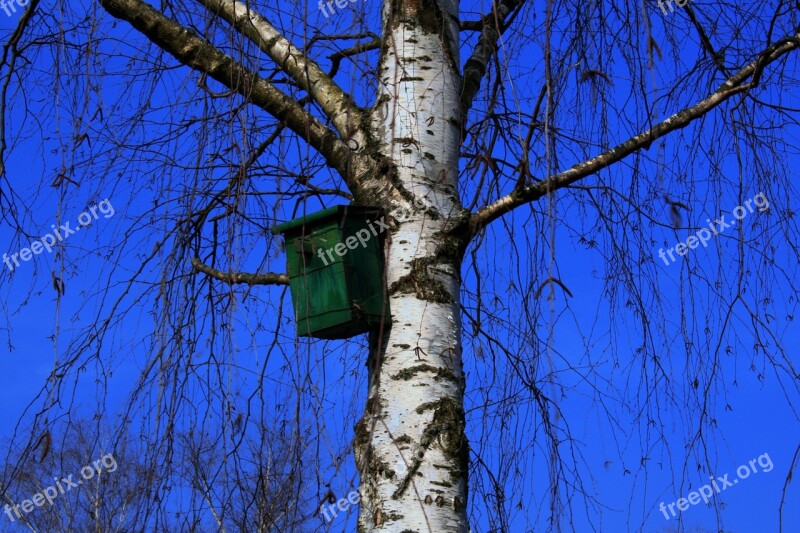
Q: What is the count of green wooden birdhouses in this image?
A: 1